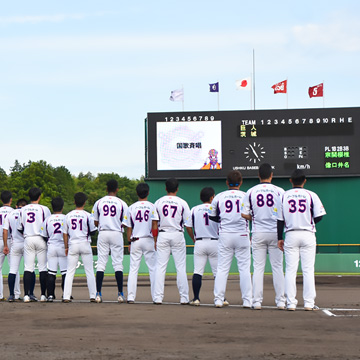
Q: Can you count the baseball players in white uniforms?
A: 12